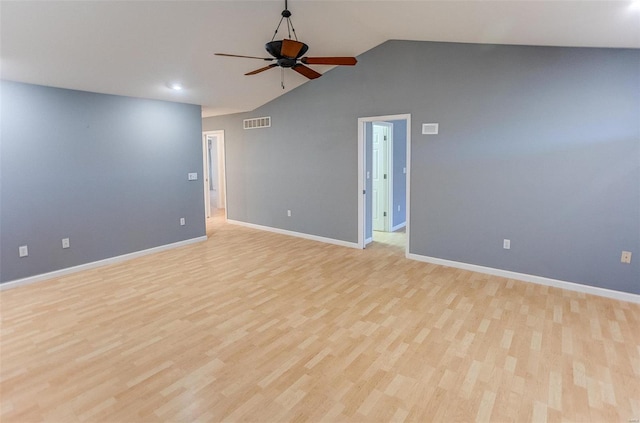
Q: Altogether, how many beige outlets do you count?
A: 1